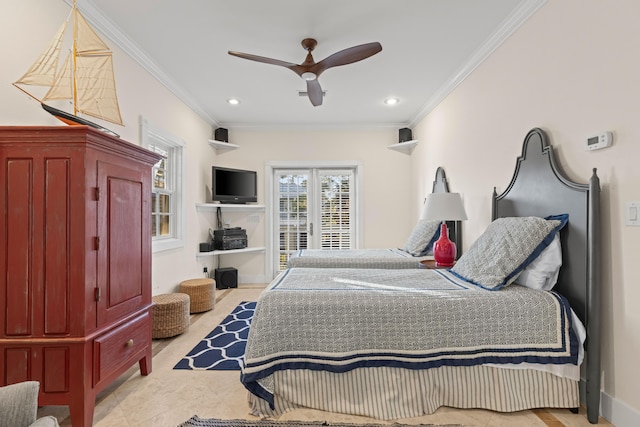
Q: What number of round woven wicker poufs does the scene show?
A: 2